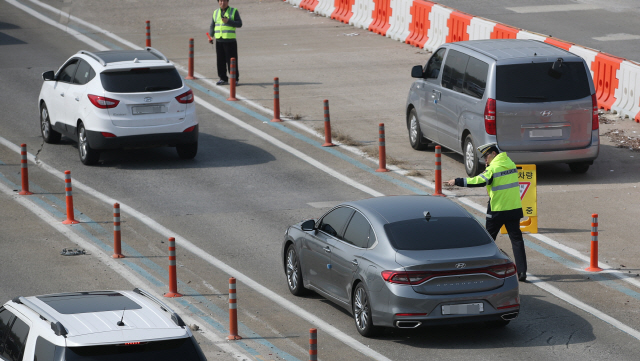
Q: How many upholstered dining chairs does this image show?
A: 0